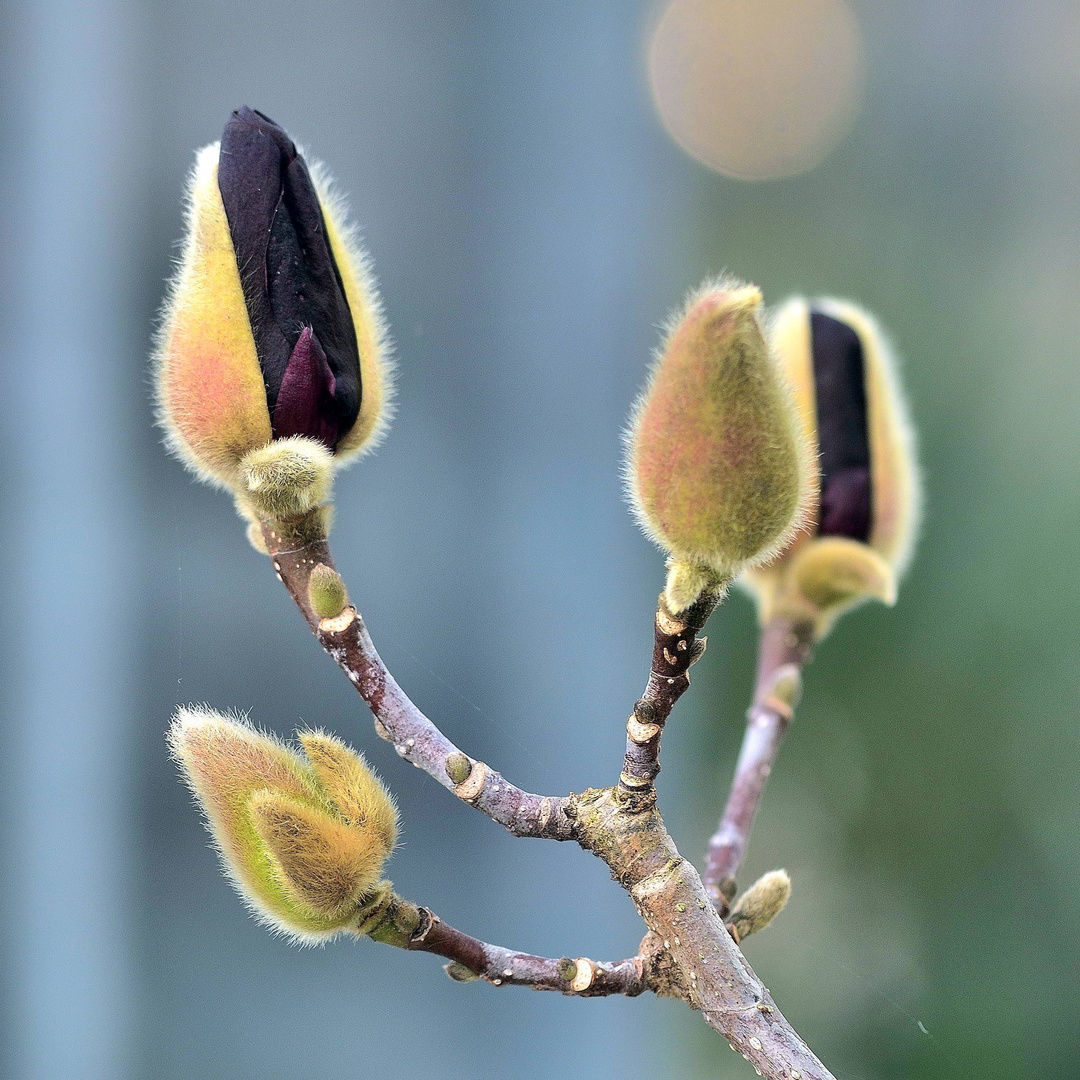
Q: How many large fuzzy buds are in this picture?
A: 4